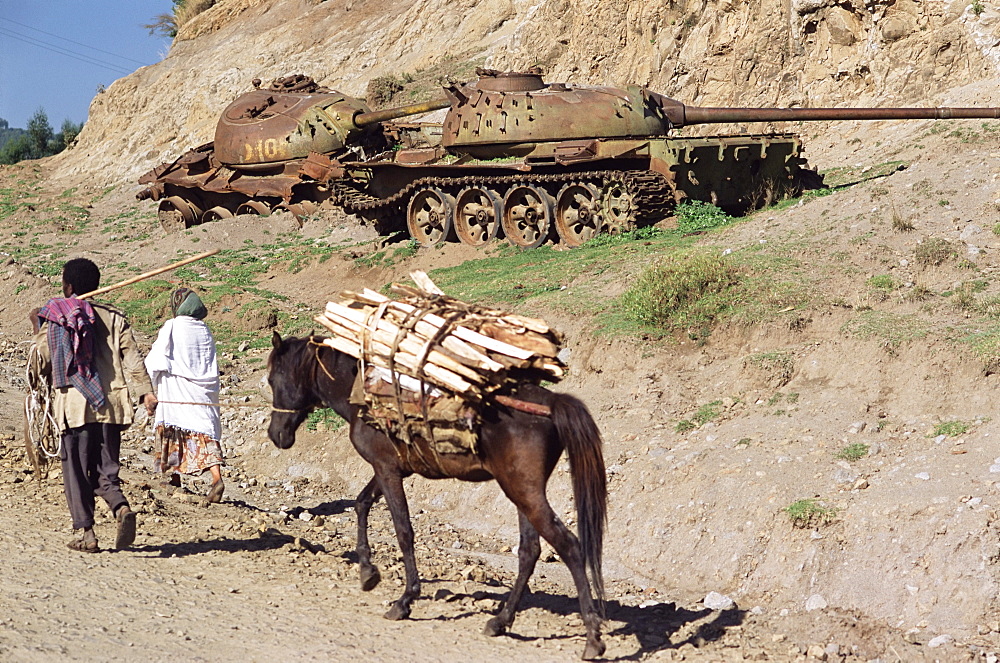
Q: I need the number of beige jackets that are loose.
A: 1